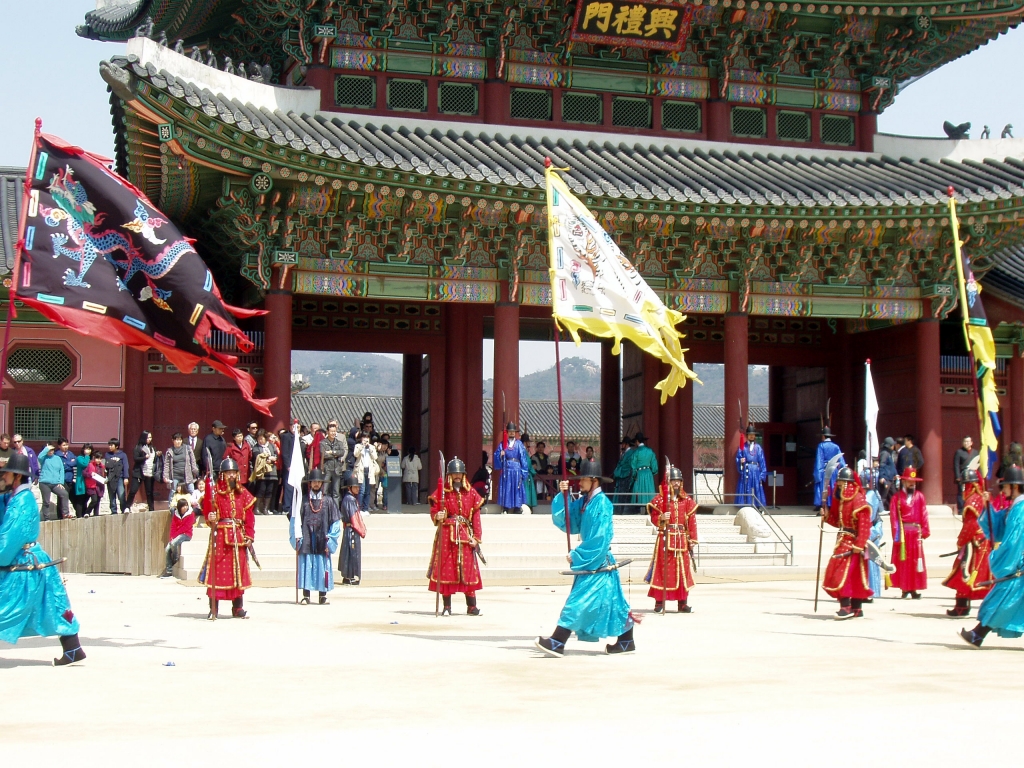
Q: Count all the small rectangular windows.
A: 11